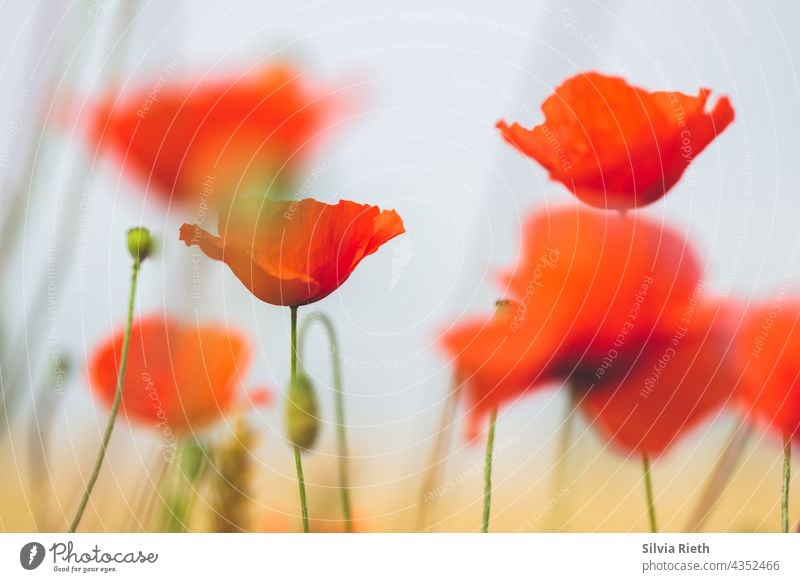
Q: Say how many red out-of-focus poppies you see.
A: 4